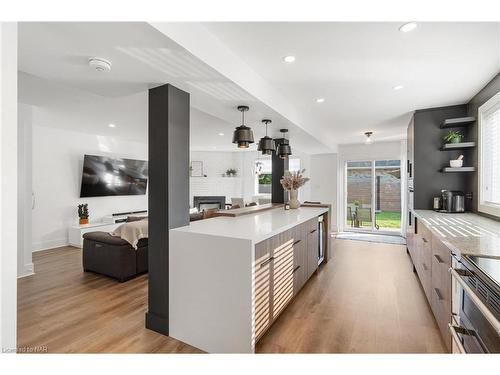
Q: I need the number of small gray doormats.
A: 1